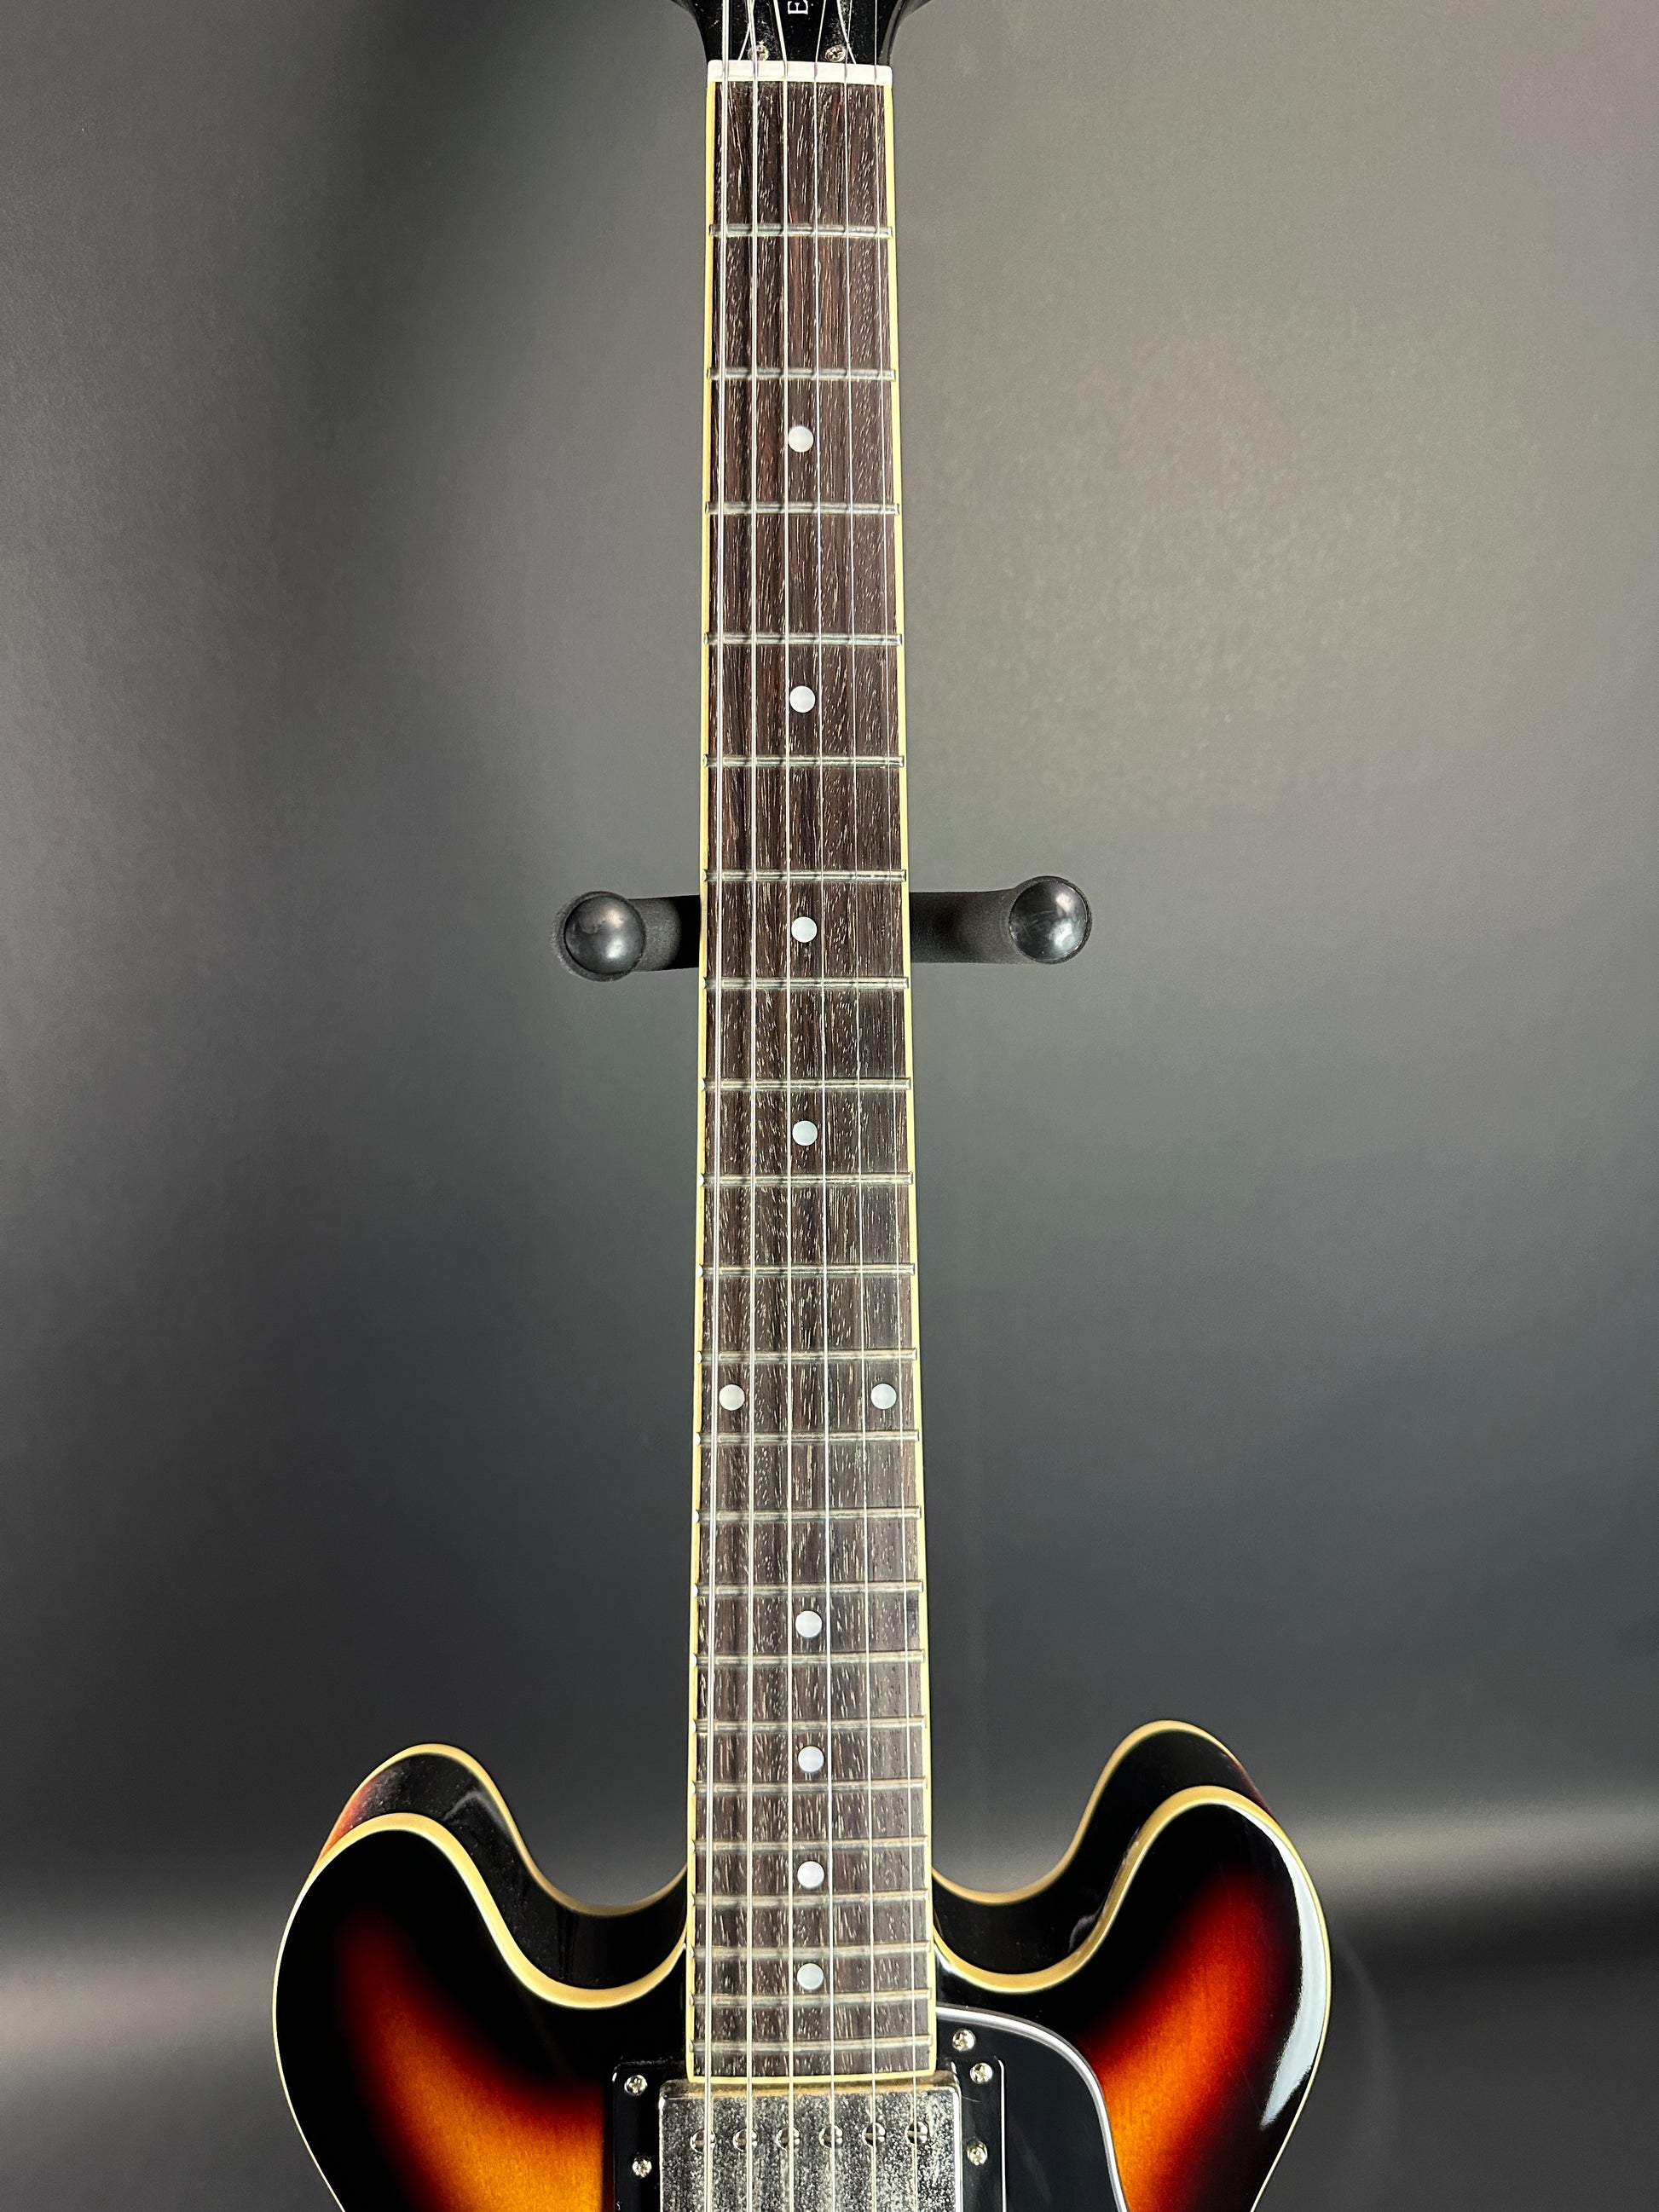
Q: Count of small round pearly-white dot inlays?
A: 10